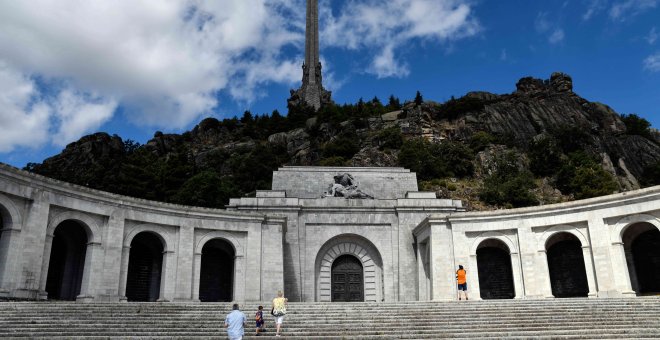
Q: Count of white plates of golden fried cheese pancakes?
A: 0